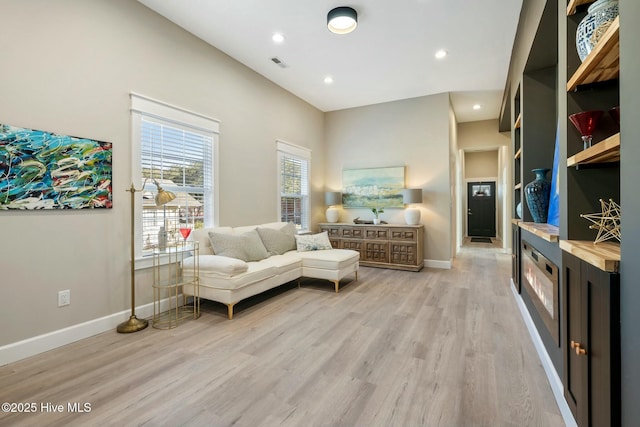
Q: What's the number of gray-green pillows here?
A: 2